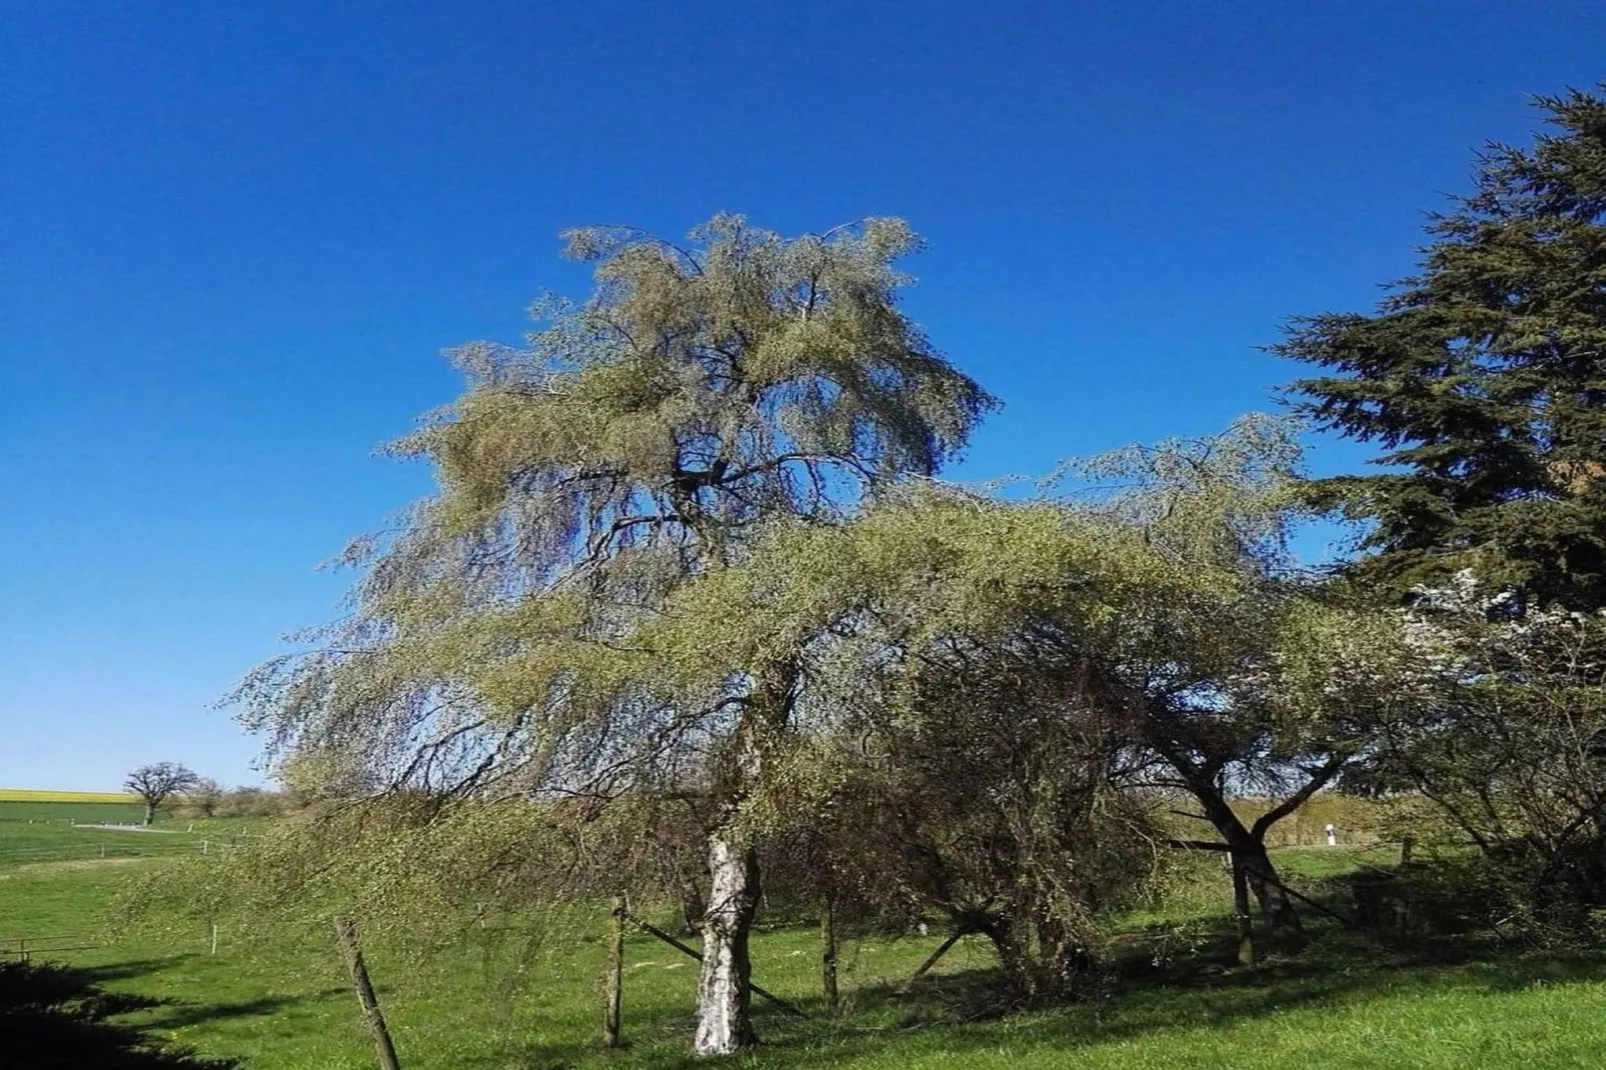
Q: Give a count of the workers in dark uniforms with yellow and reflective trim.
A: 0